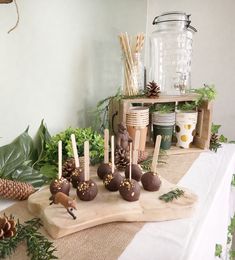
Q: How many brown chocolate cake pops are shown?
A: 8